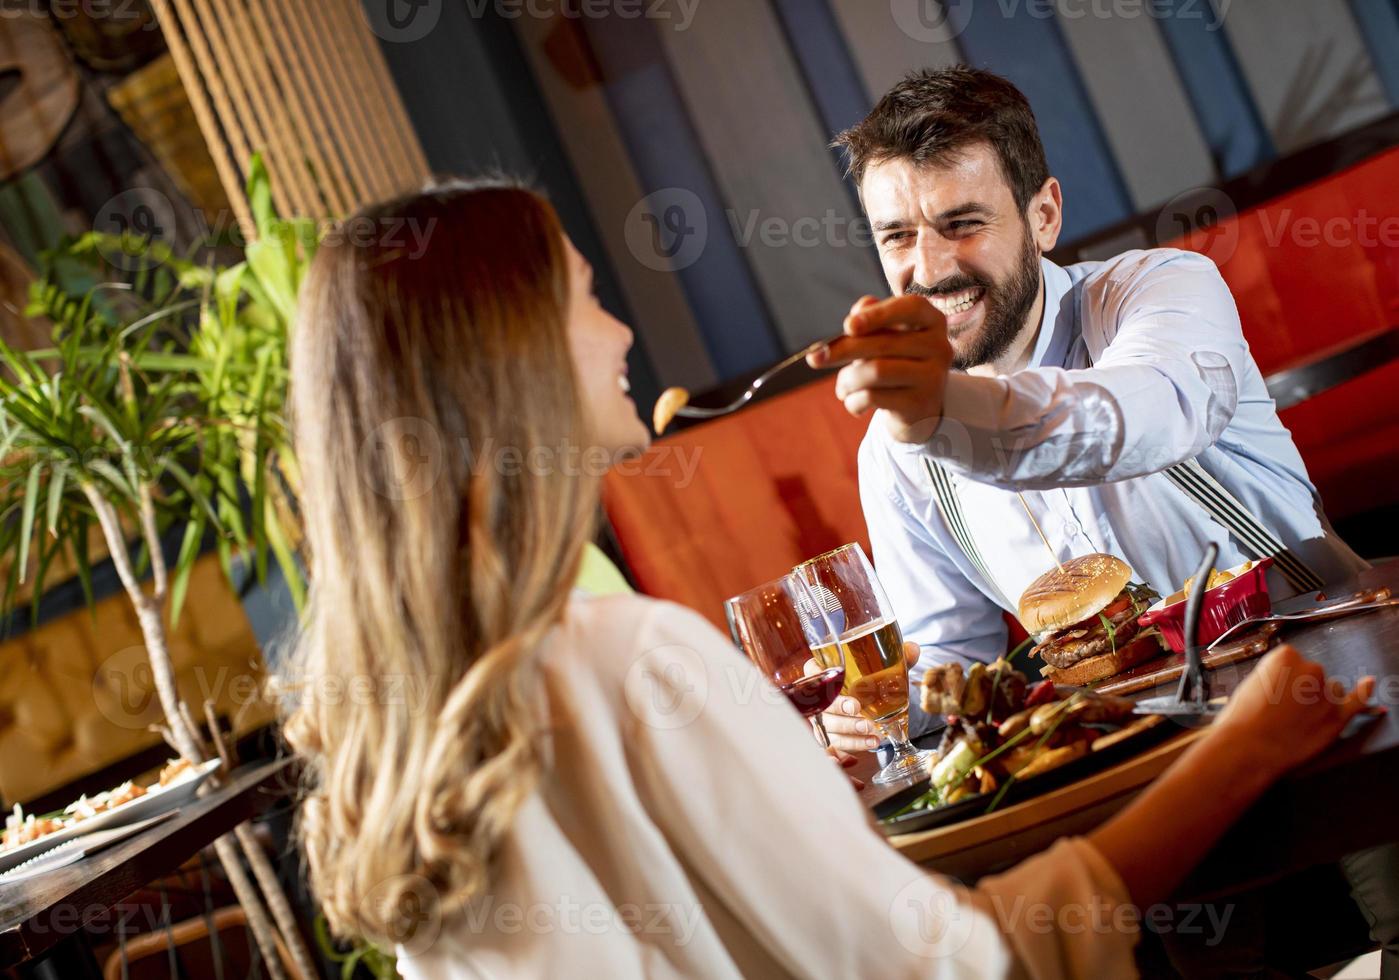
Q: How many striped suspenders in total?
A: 2